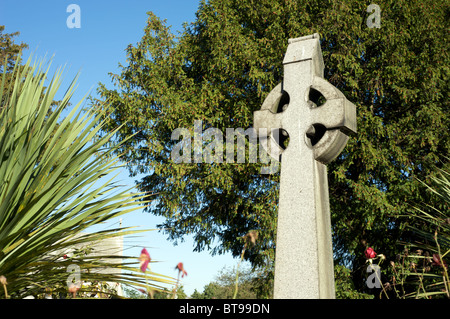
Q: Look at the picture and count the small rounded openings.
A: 4